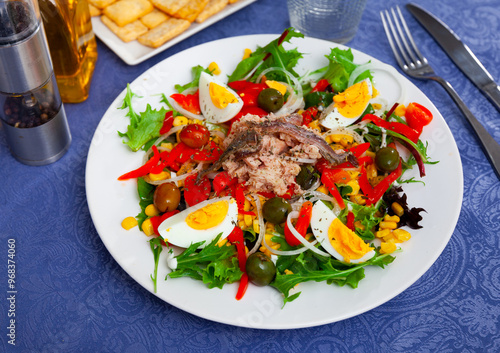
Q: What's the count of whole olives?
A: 7